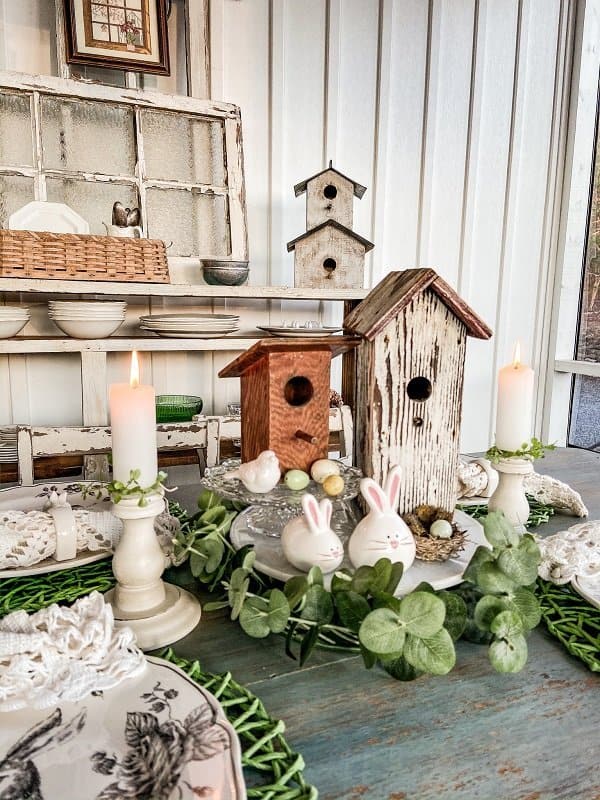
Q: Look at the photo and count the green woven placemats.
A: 4